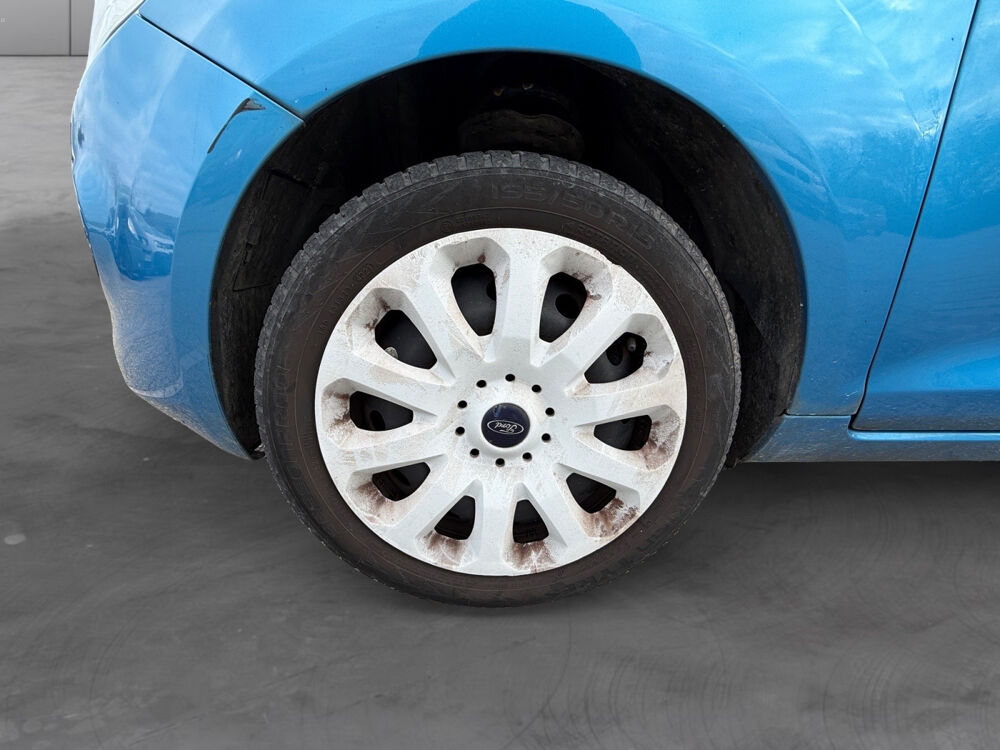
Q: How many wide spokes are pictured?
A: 10